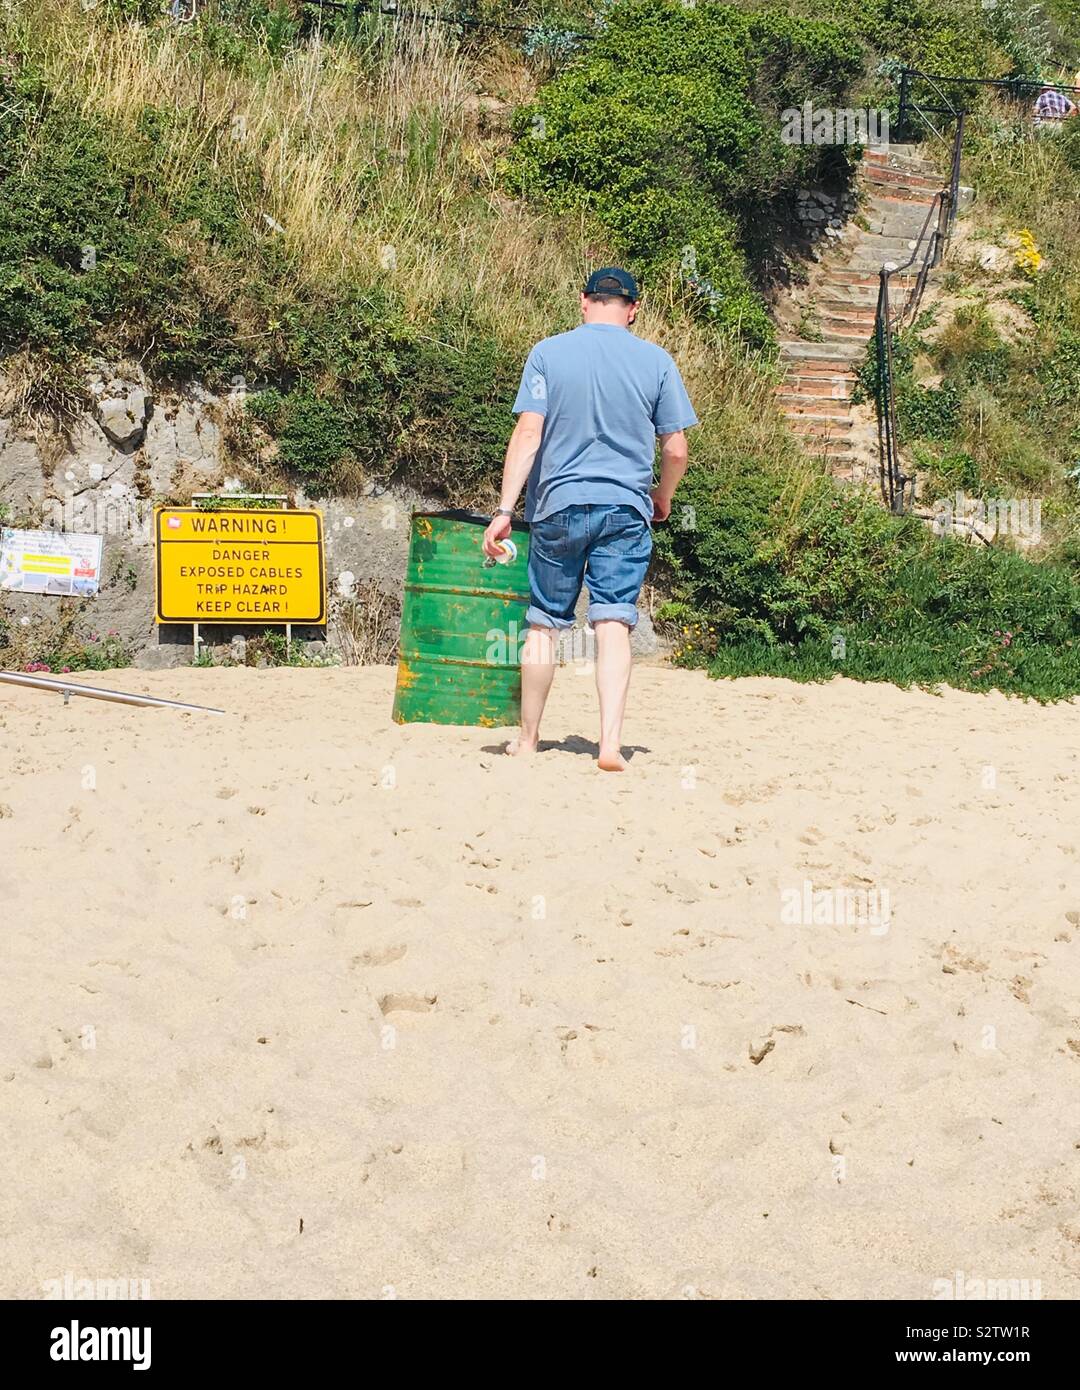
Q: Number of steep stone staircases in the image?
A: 1